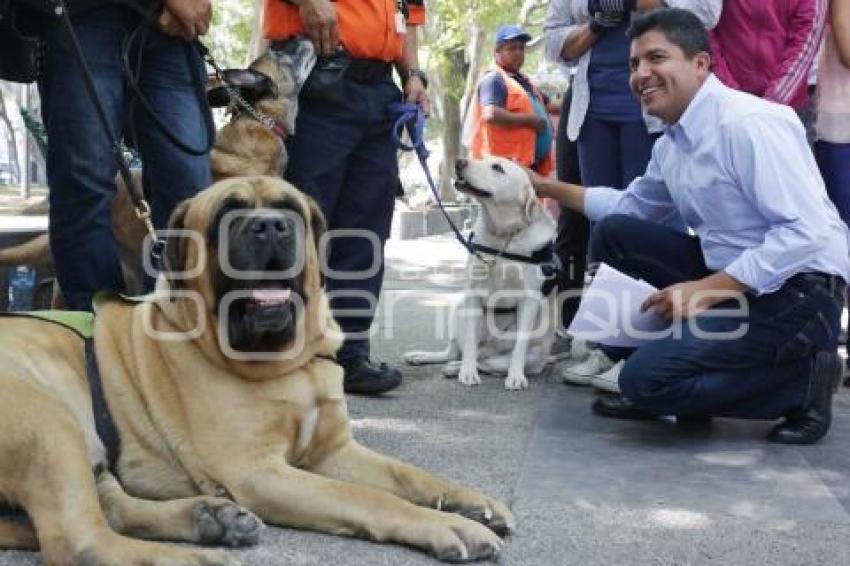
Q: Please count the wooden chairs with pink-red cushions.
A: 0